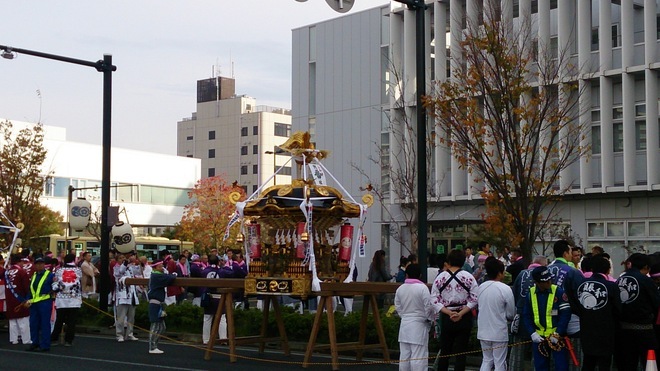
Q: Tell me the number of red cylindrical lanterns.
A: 3